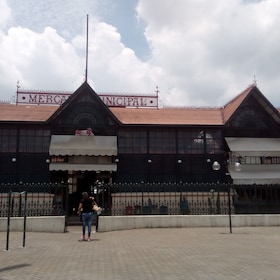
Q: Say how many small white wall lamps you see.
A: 6